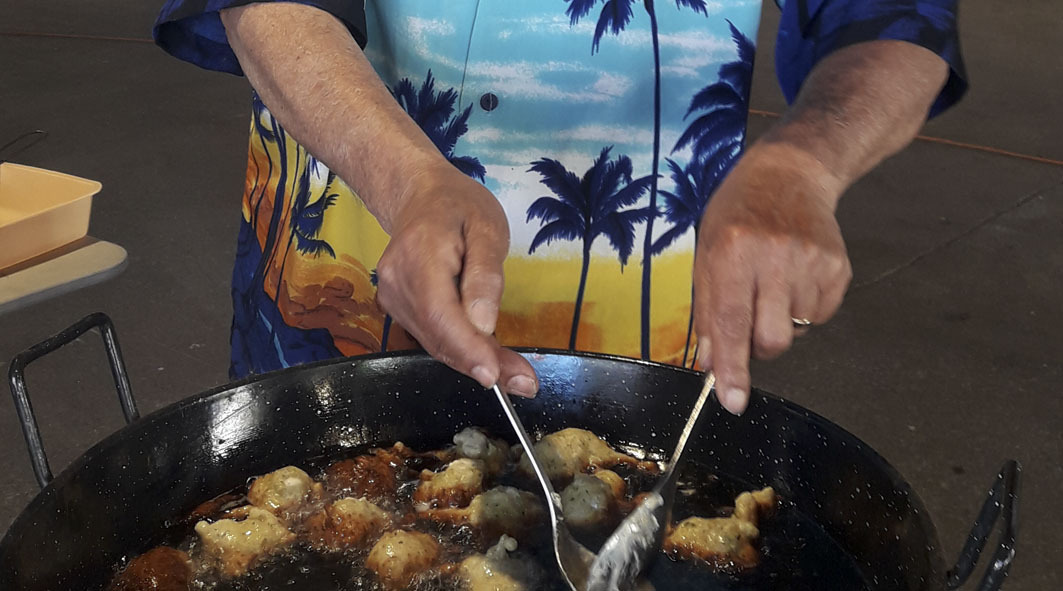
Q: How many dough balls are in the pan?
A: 13